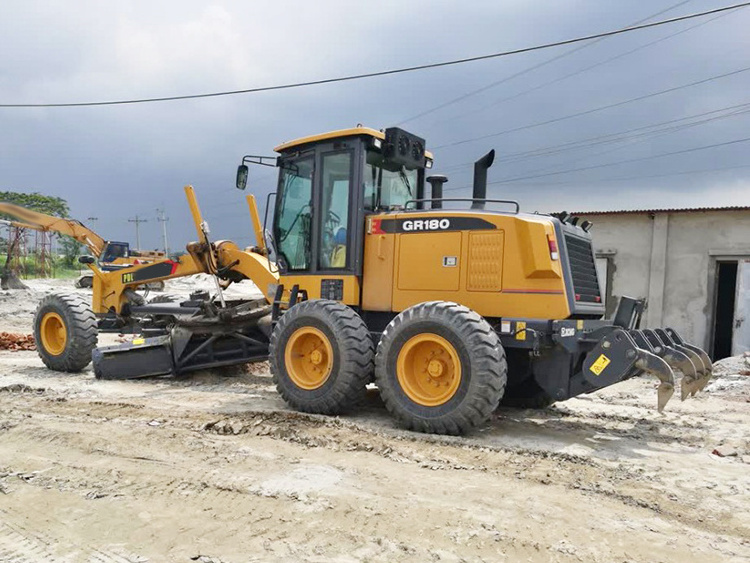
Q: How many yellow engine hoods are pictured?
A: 1